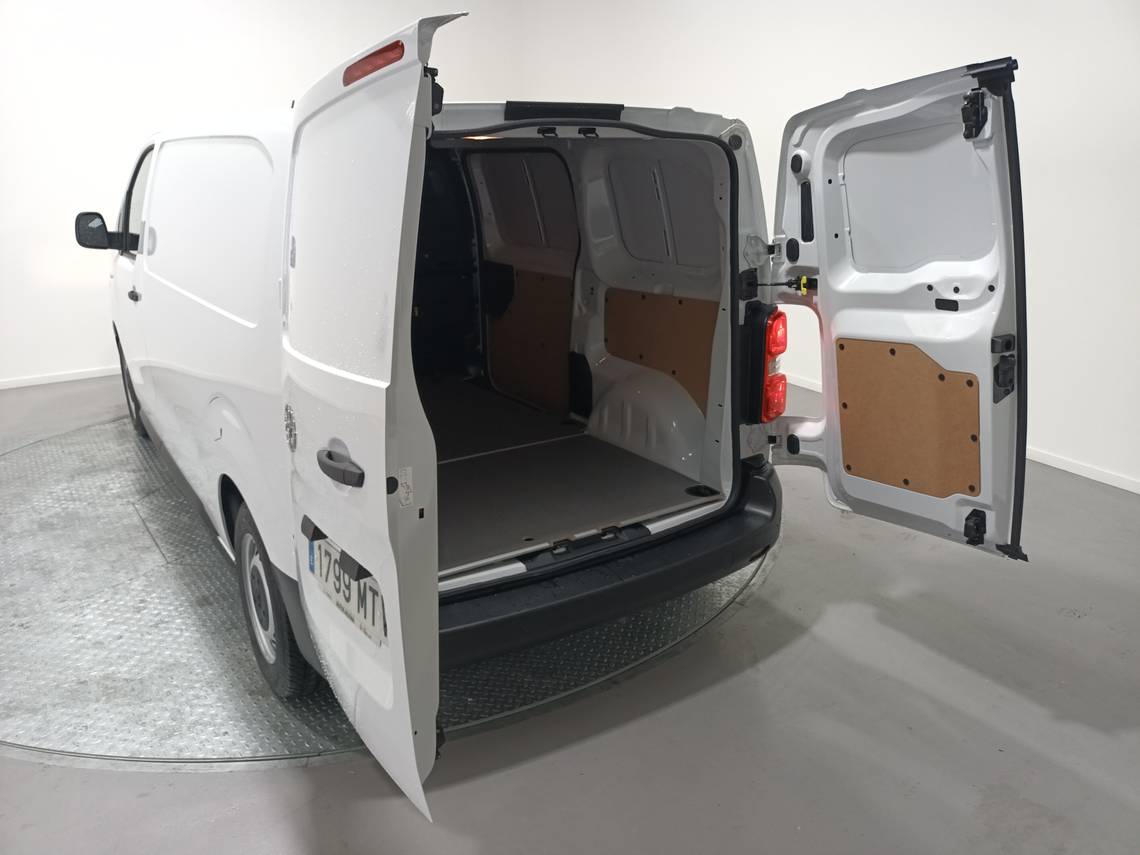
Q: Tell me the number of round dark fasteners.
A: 15